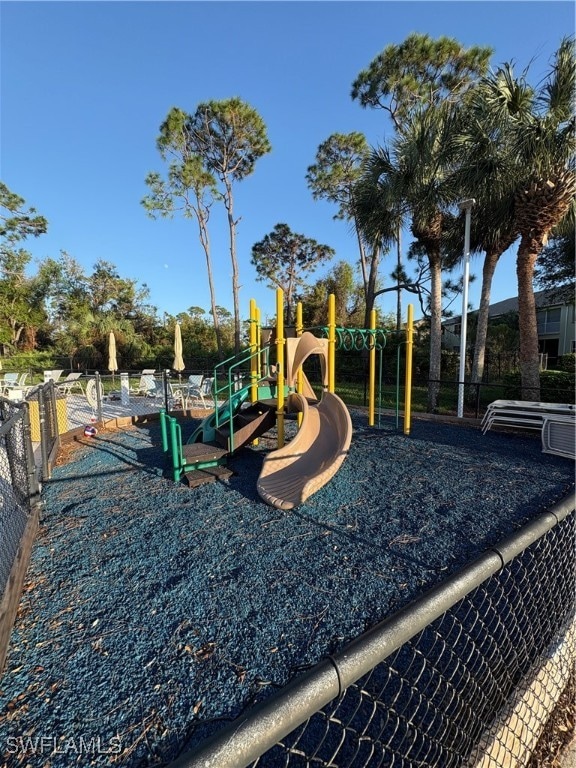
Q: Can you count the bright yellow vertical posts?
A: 7